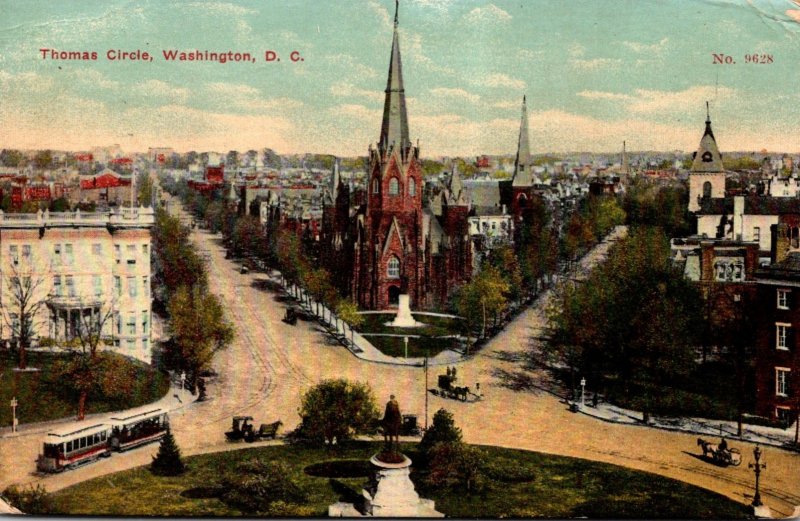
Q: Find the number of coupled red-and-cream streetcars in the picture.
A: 2